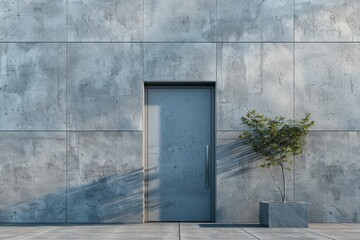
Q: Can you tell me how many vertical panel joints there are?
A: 4